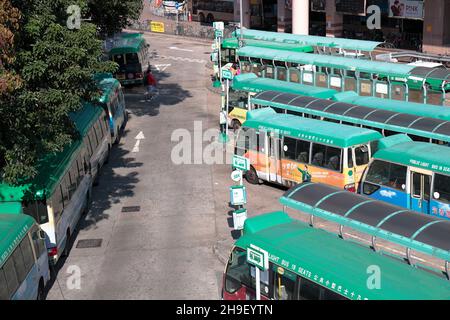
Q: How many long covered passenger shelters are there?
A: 4